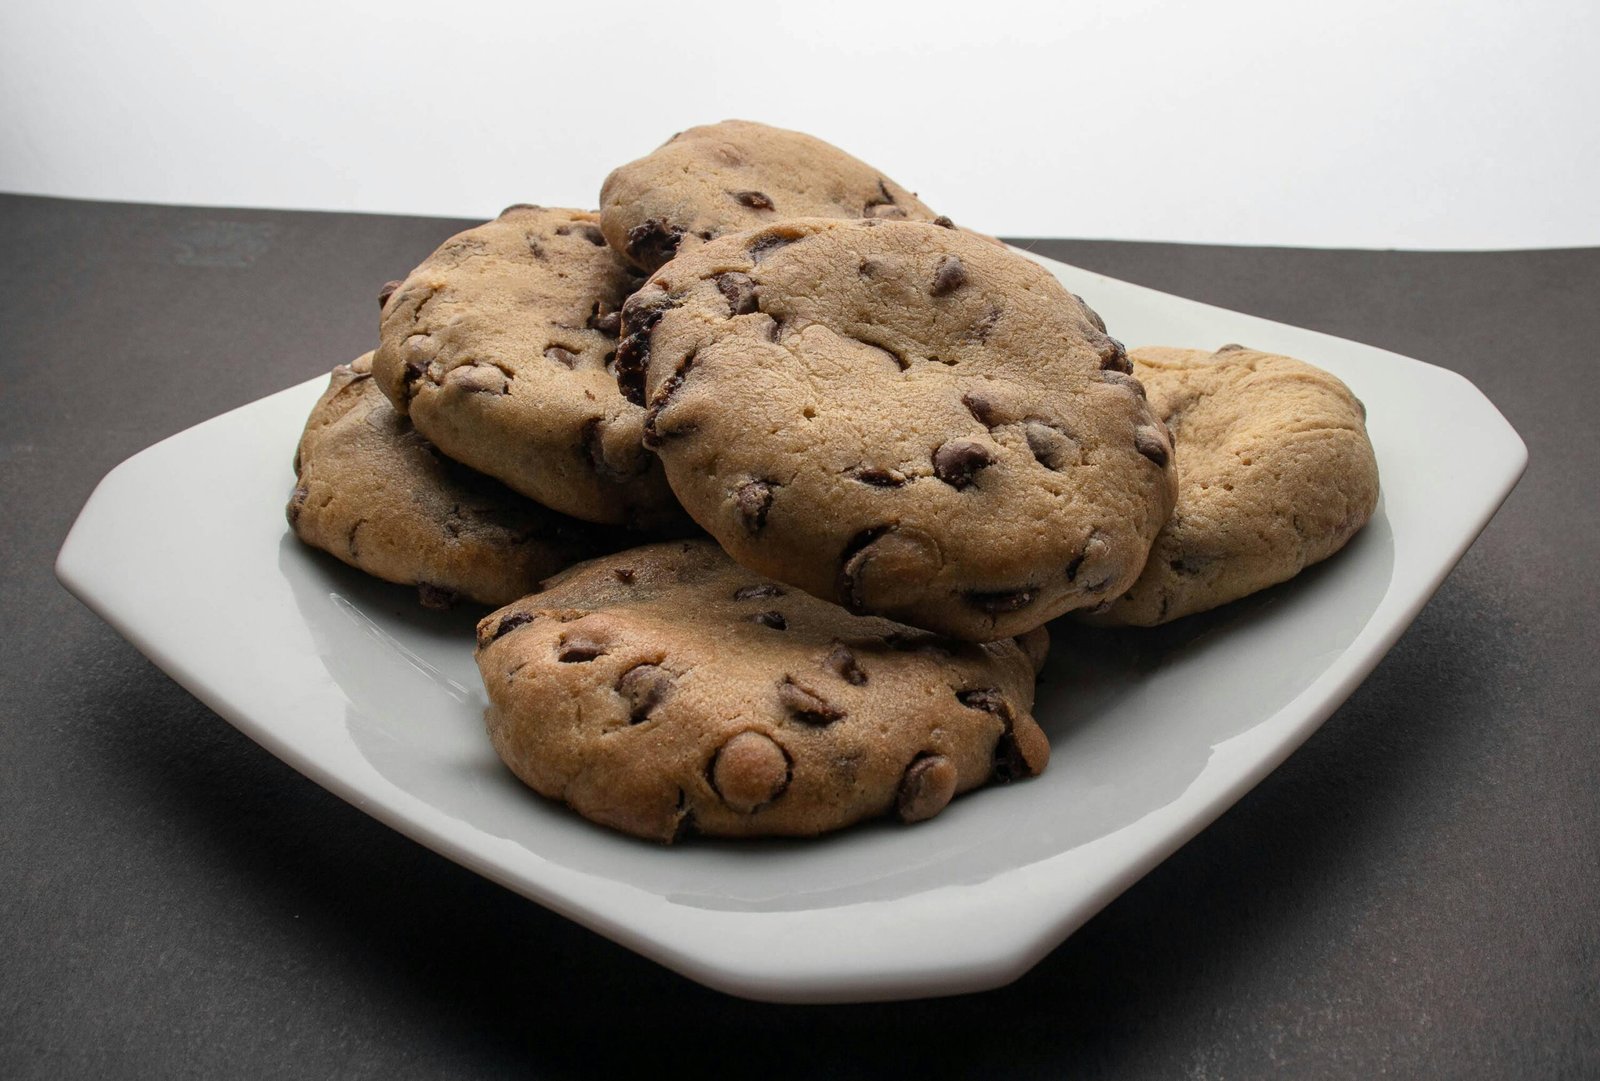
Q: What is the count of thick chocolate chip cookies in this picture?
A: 6